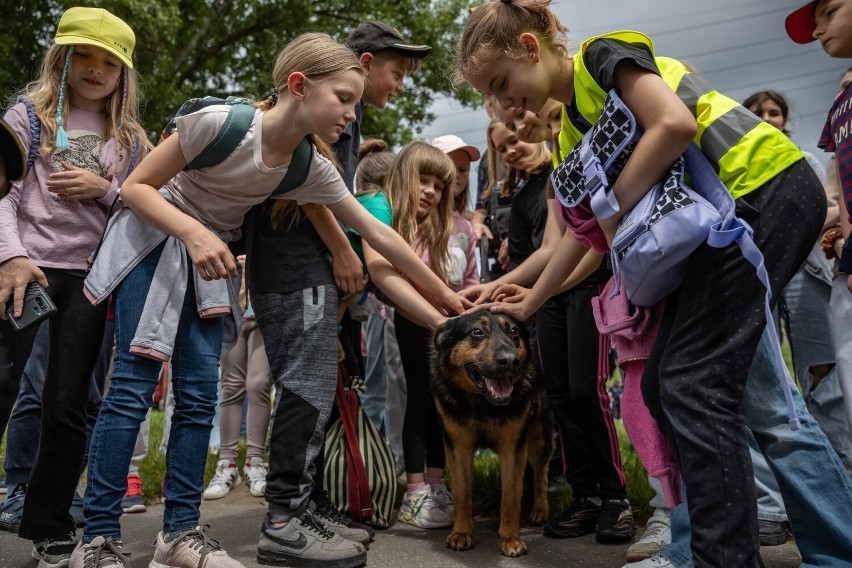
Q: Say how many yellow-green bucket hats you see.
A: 1